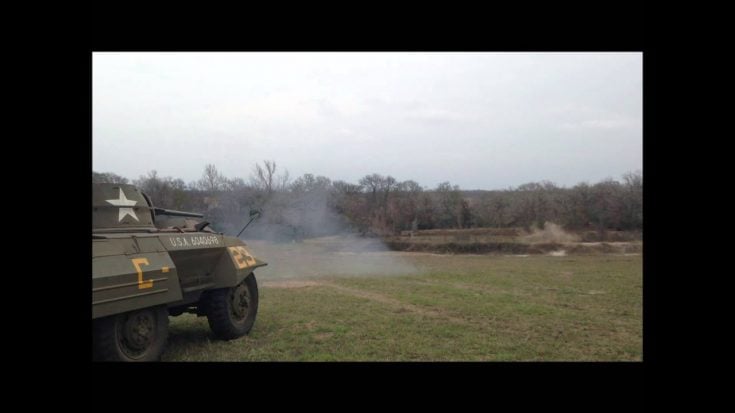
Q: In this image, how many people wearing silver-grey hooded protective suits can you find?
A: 0